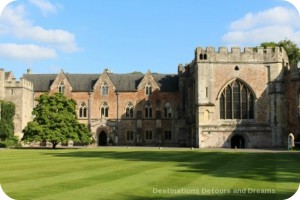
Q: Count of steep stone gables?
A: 3